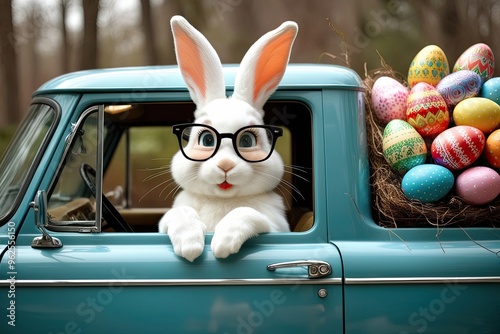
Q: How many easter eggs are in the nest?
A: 12